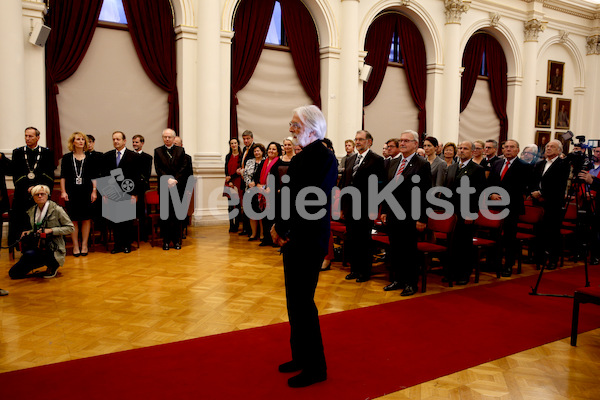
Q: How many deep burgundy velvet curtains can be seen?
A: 8